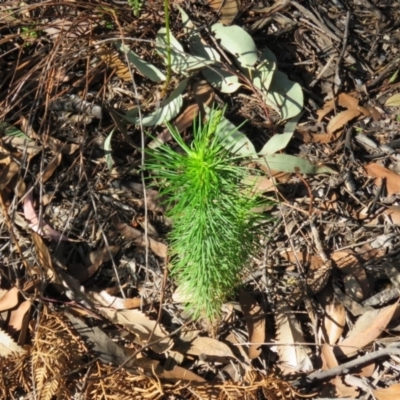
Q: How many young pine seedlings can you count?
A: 1